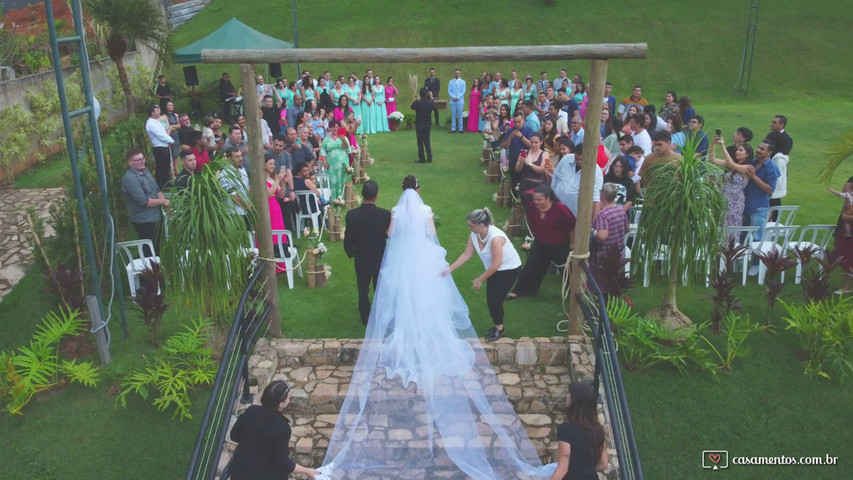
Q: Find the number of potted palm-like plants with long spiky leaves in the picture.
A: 2